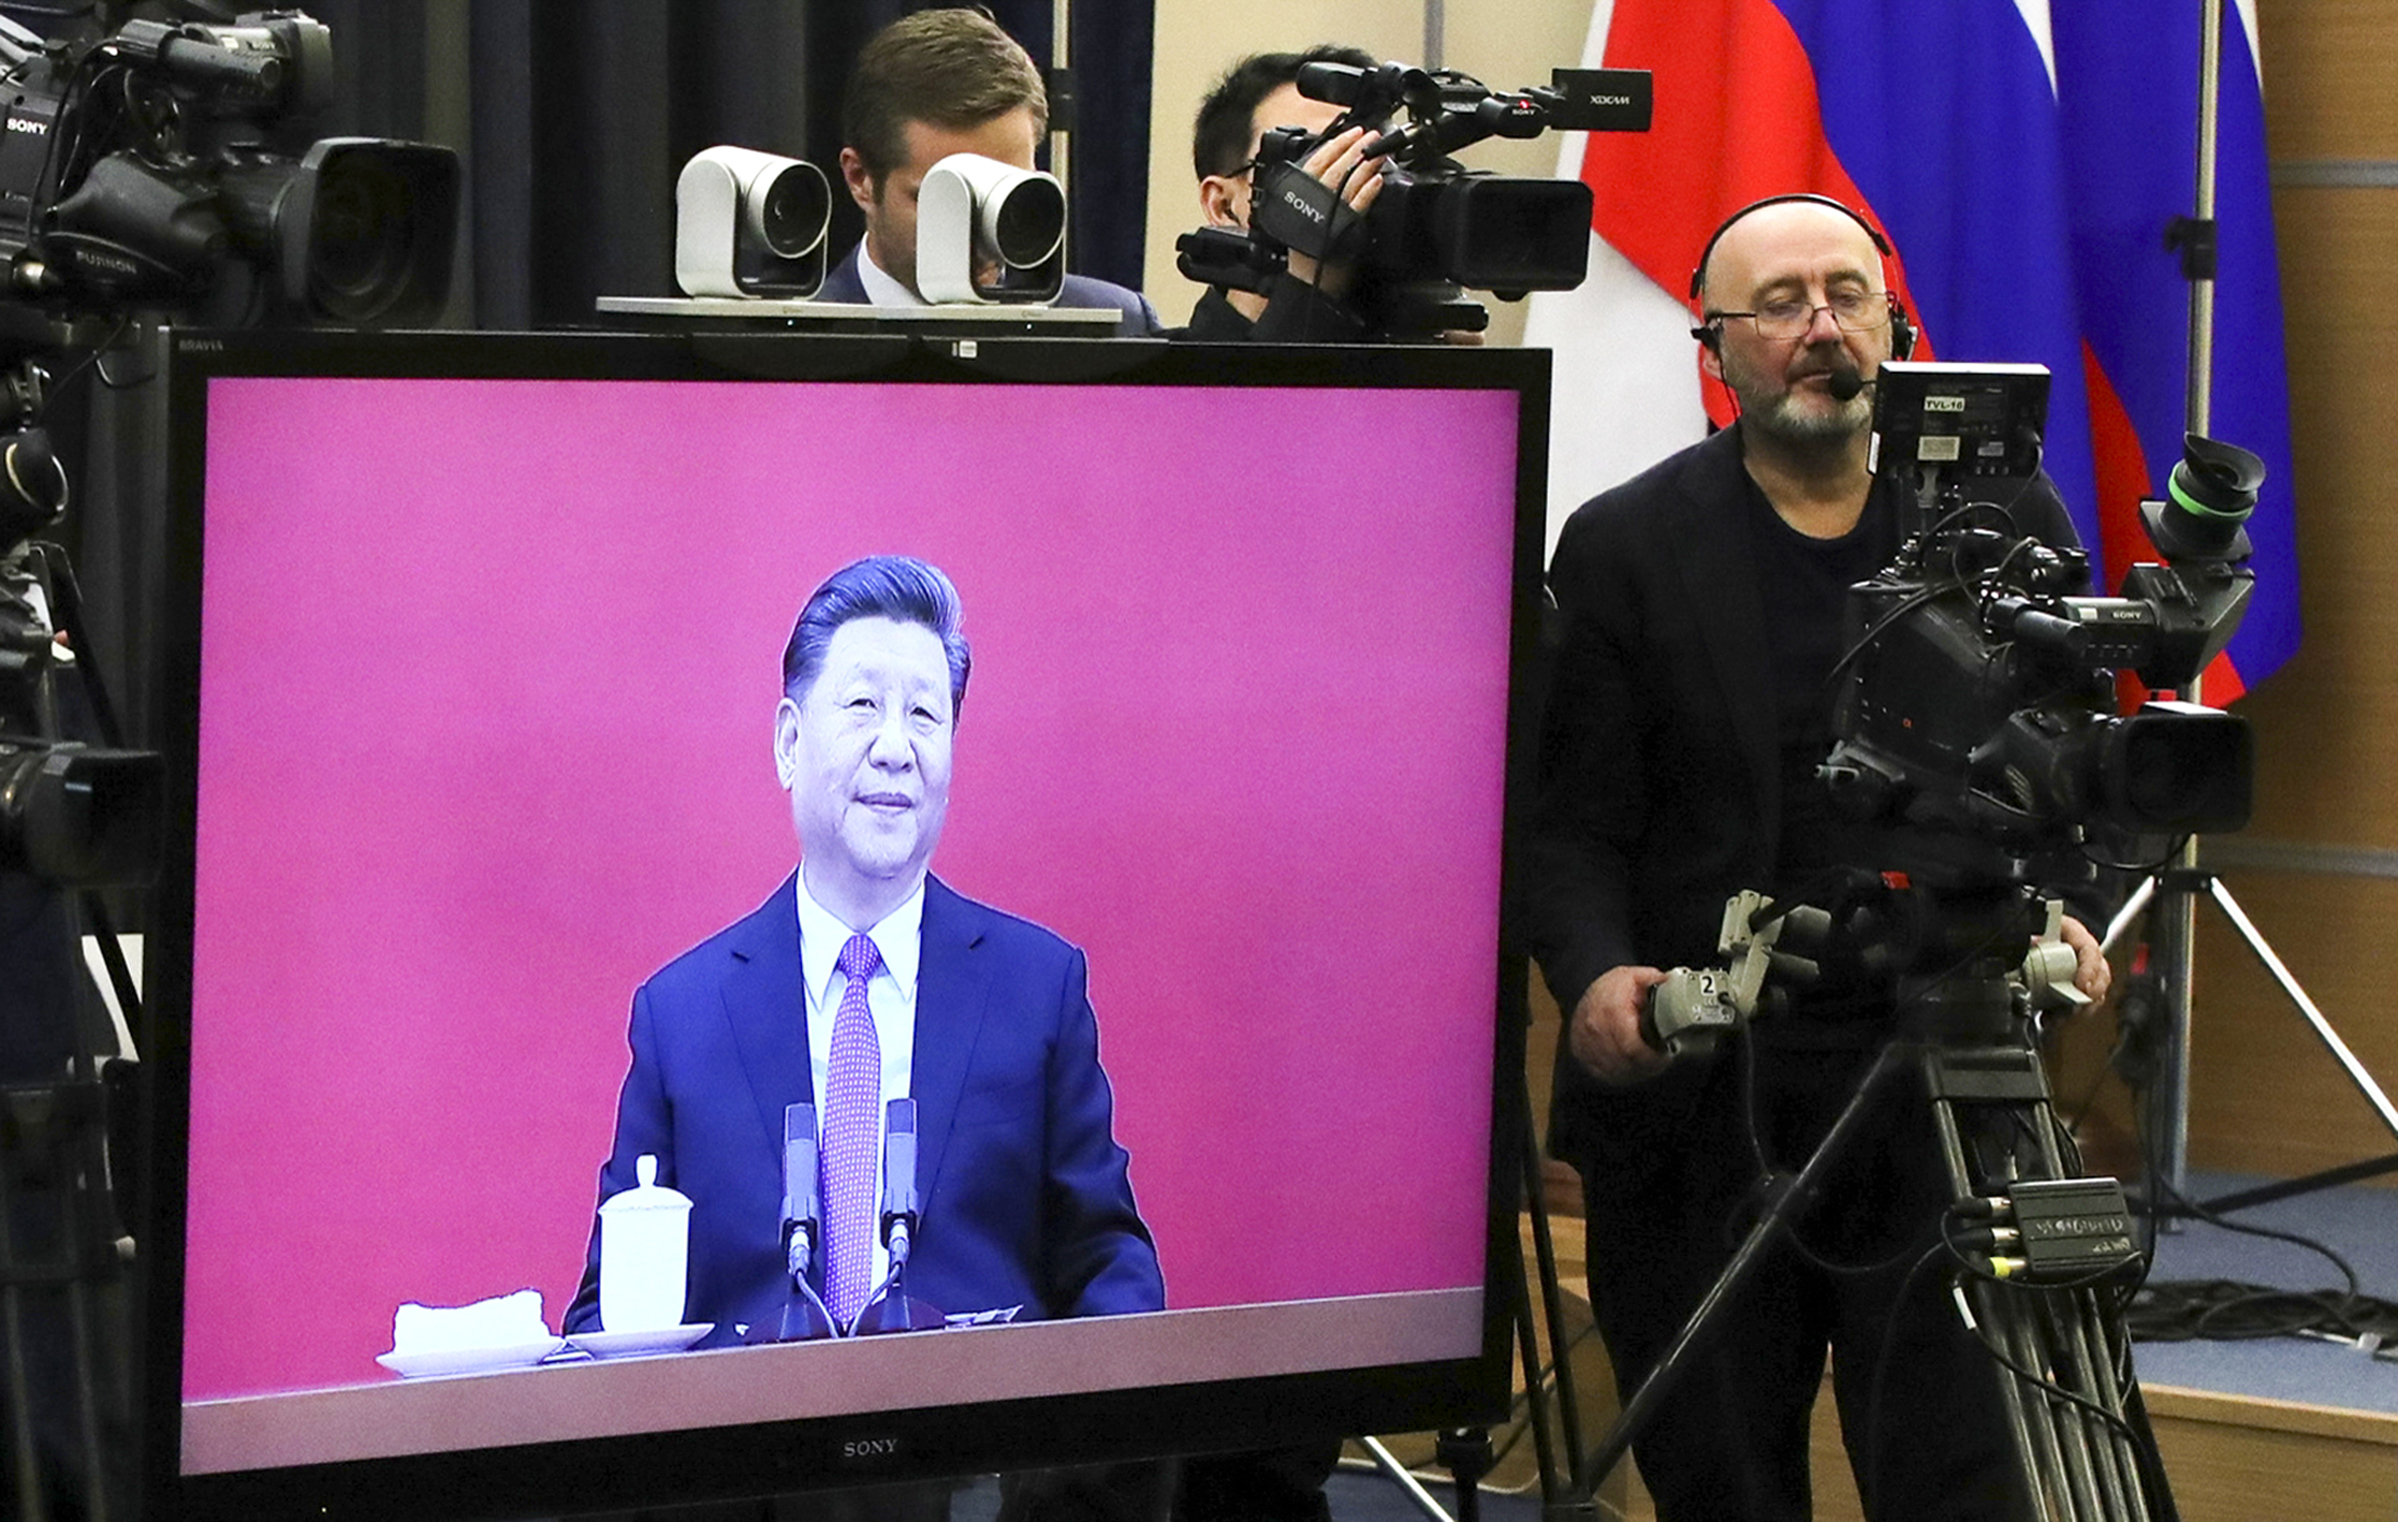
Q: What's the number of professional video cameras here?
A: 4